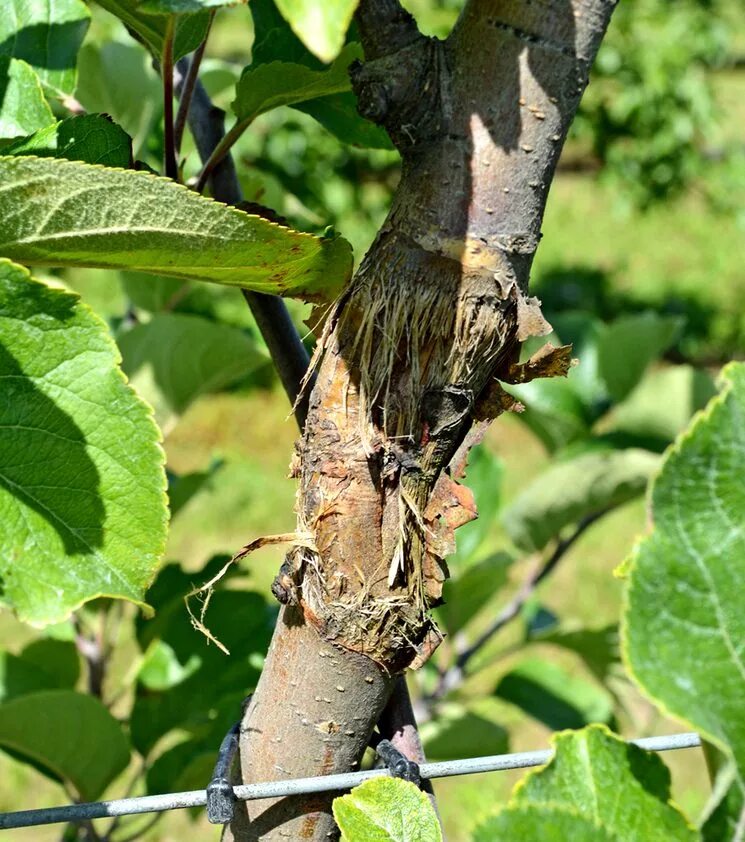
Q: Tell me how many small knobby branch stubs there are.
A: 2